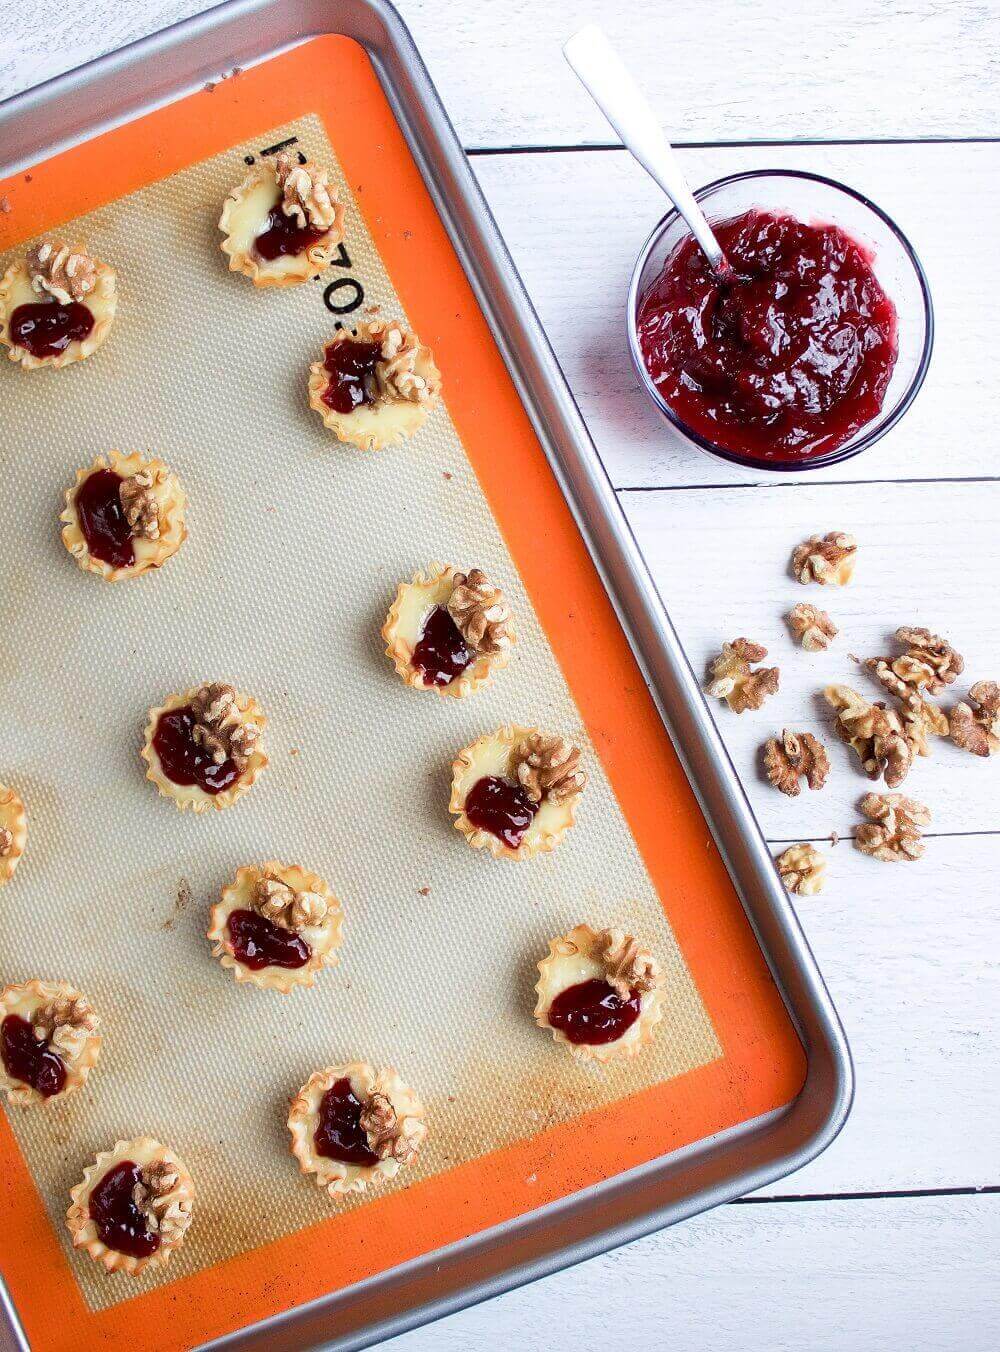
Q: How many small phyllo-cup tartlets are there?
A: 13